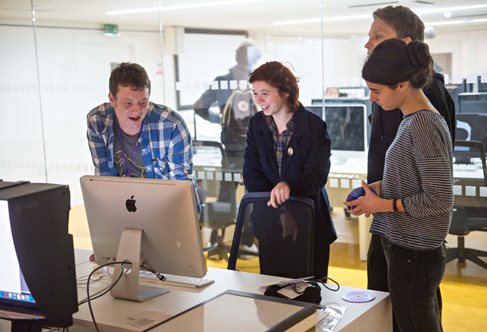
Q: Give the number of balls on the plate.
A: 0